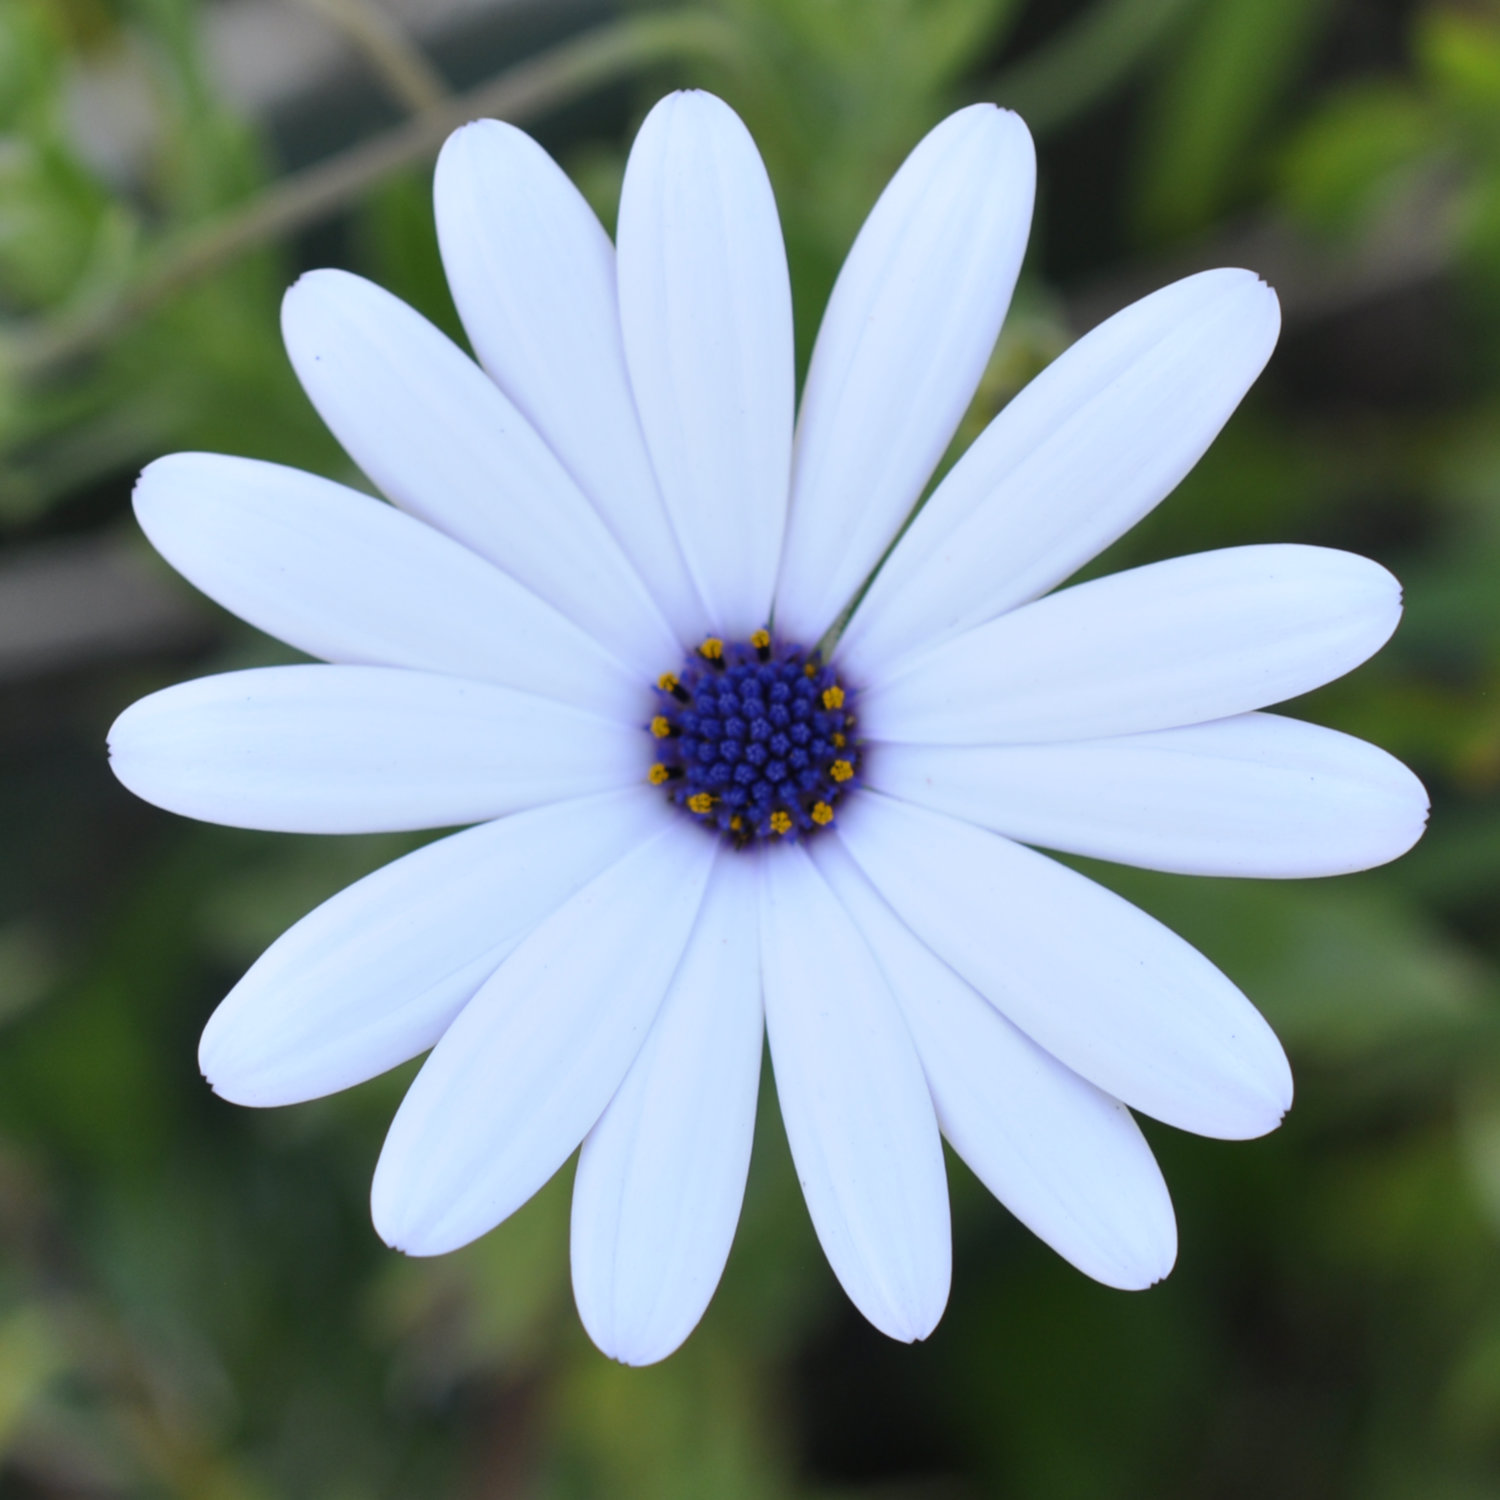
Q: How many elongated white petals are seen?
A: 15